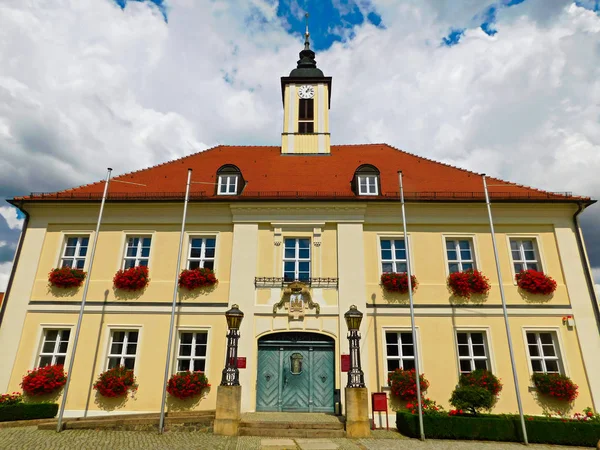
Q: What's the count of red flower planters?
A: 12